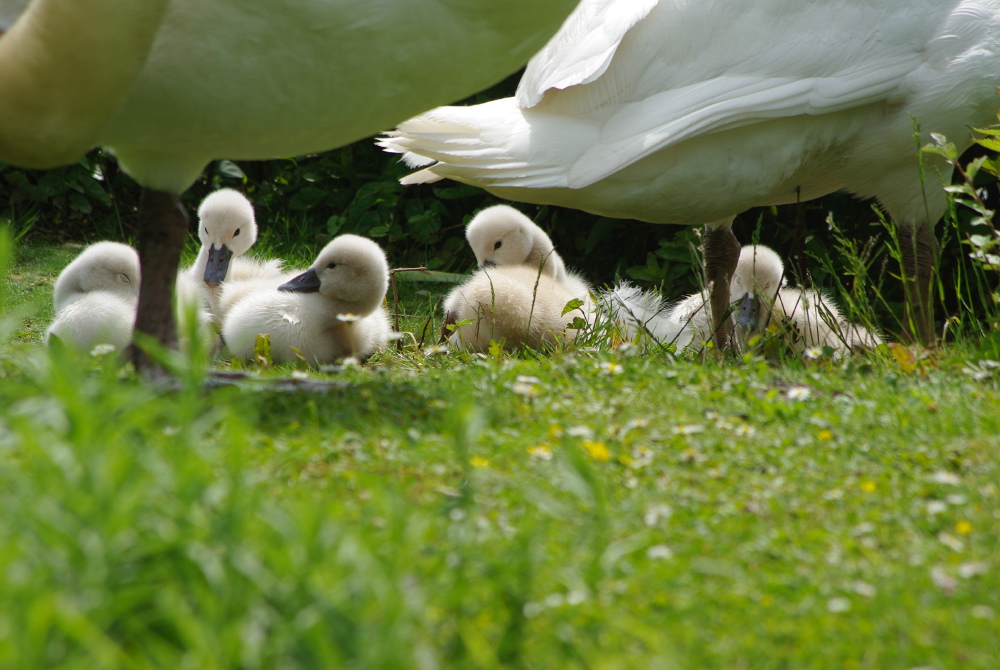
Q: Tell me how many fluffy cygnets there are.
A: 5